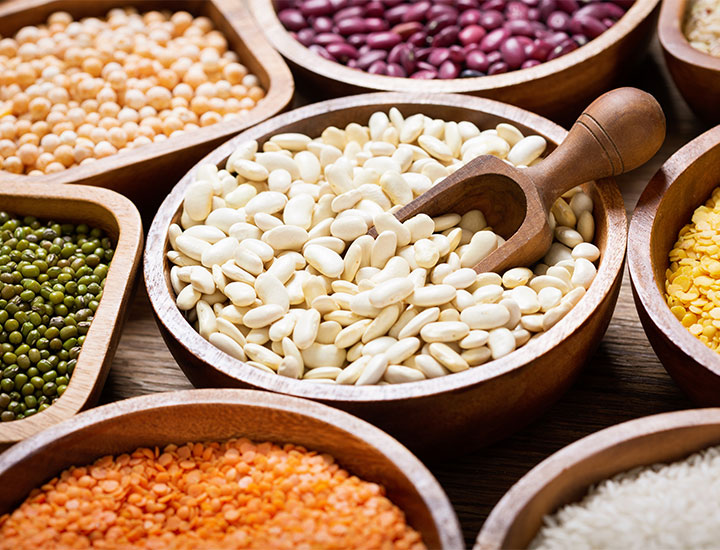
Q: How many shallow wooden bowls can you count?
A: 8